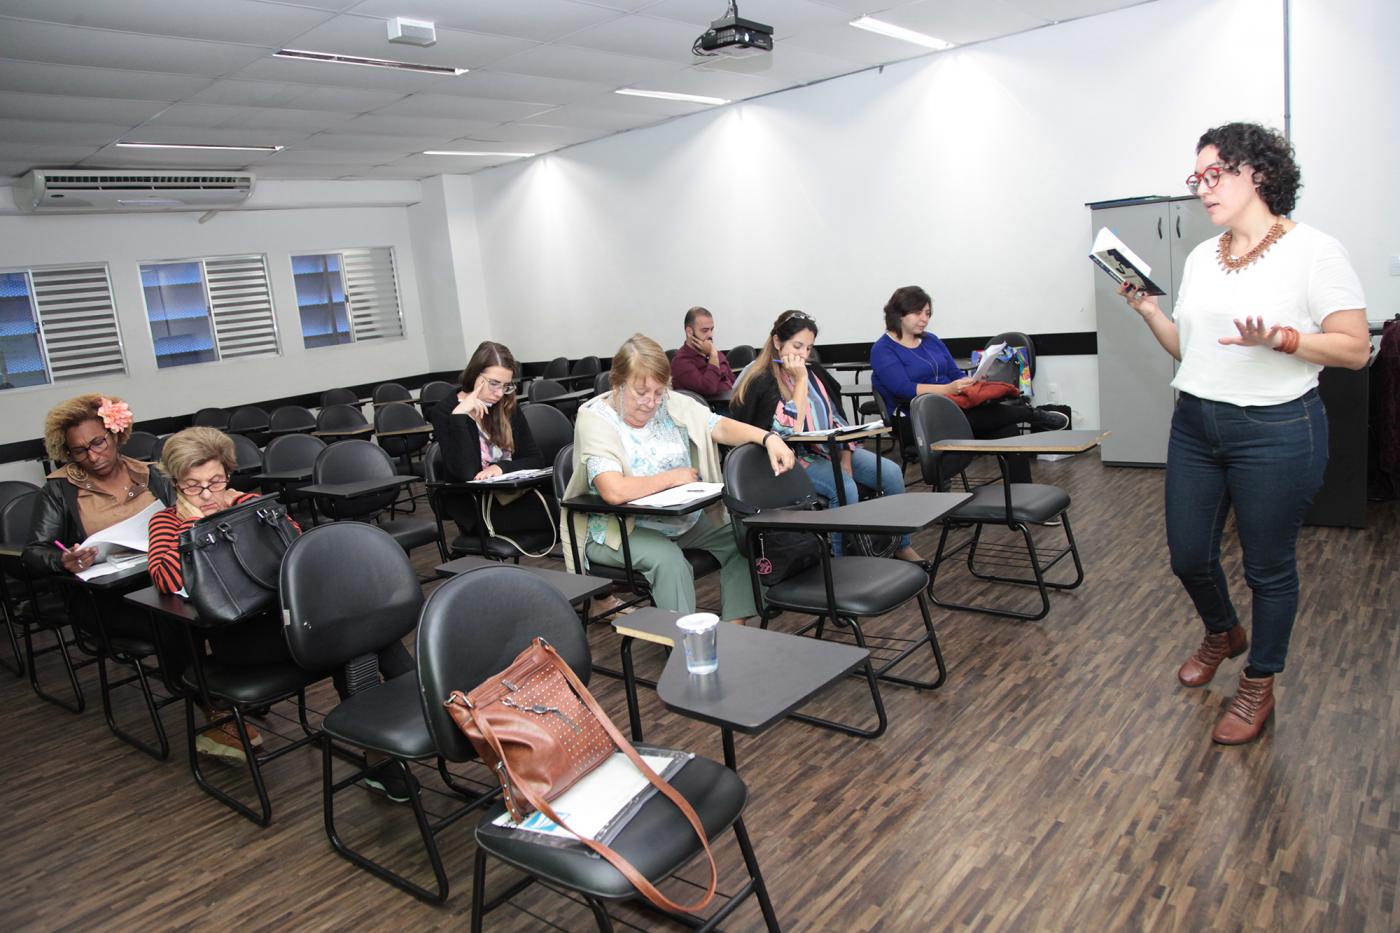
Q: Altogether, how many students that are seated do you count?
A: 7